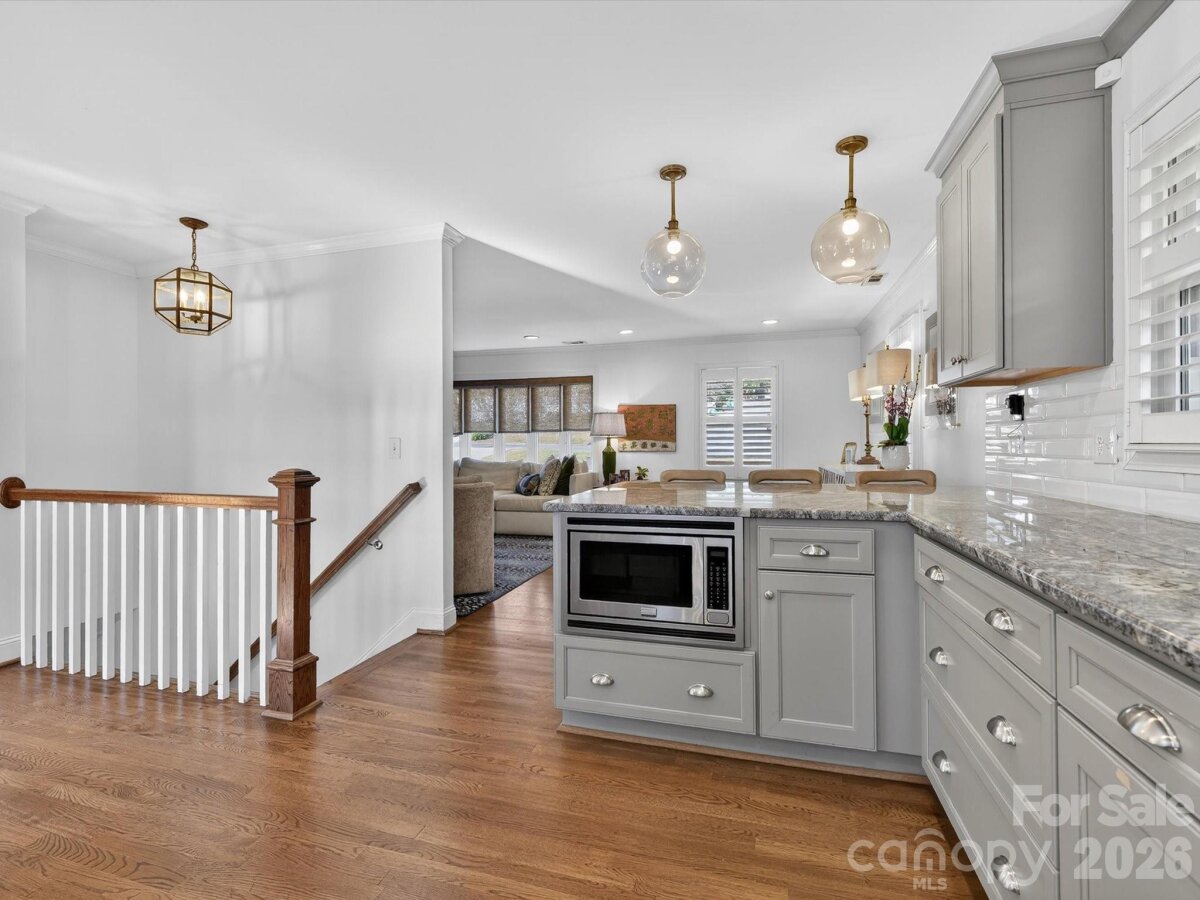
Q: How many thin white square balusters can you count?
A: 14